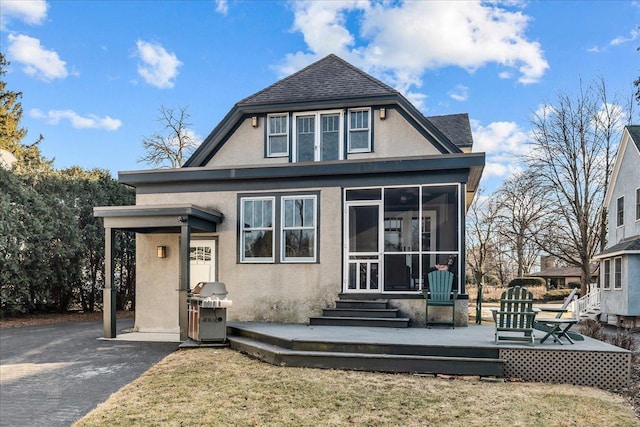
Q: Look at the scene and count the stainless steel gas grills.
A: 1